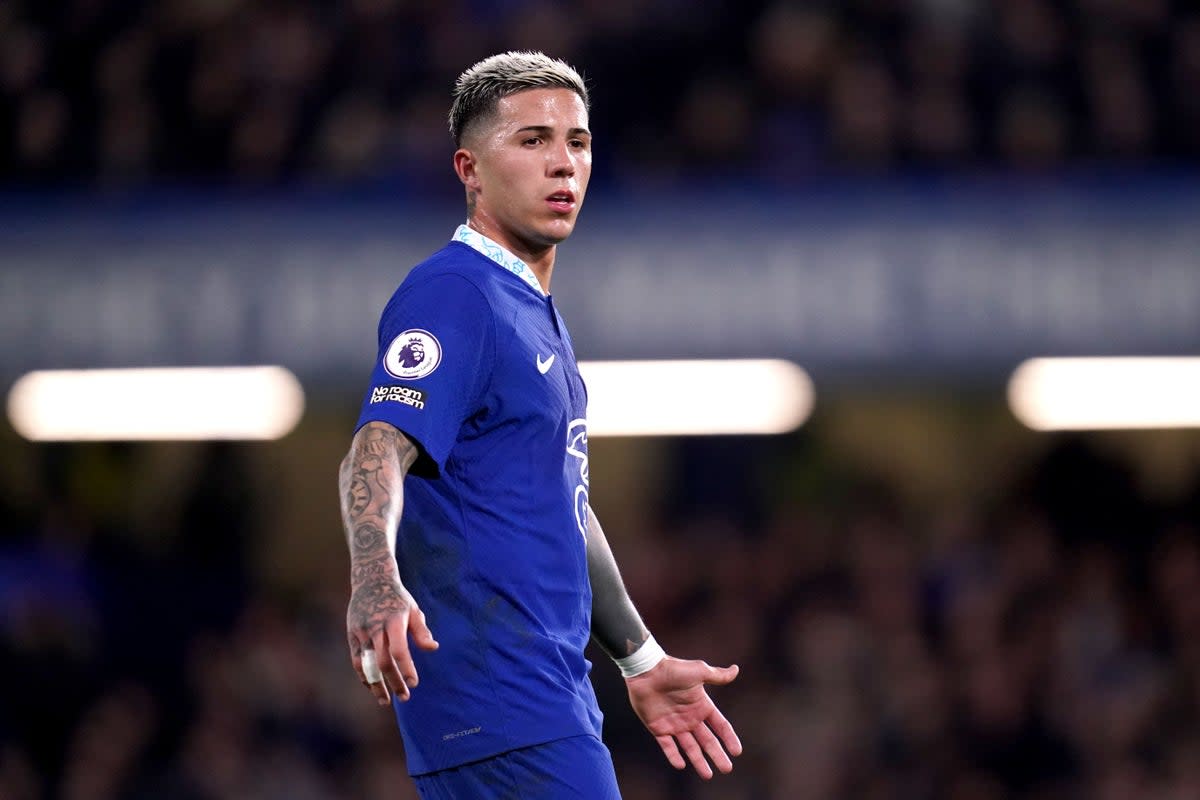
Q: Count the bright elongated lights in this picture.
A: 3